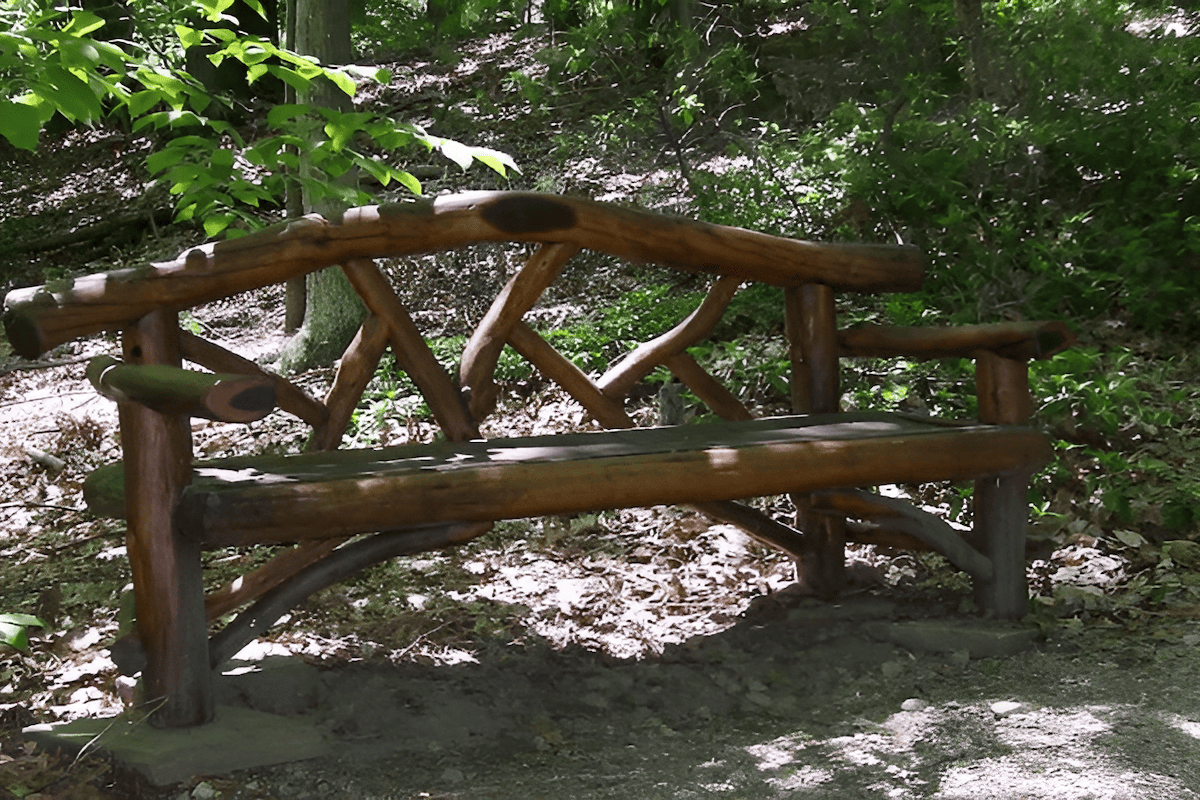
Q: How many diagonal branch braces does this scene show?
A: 11